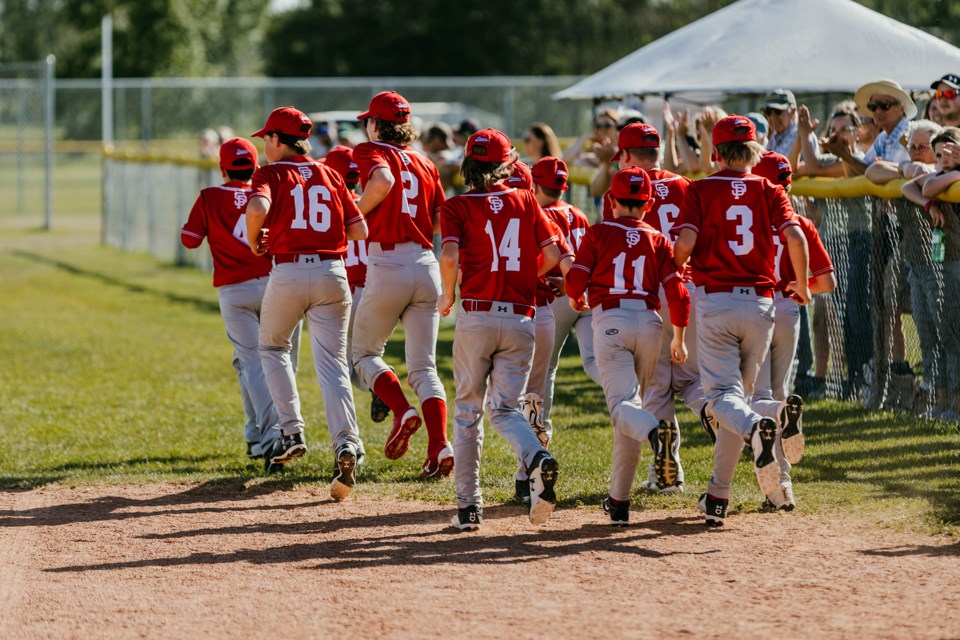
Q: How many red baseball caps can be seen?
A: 11